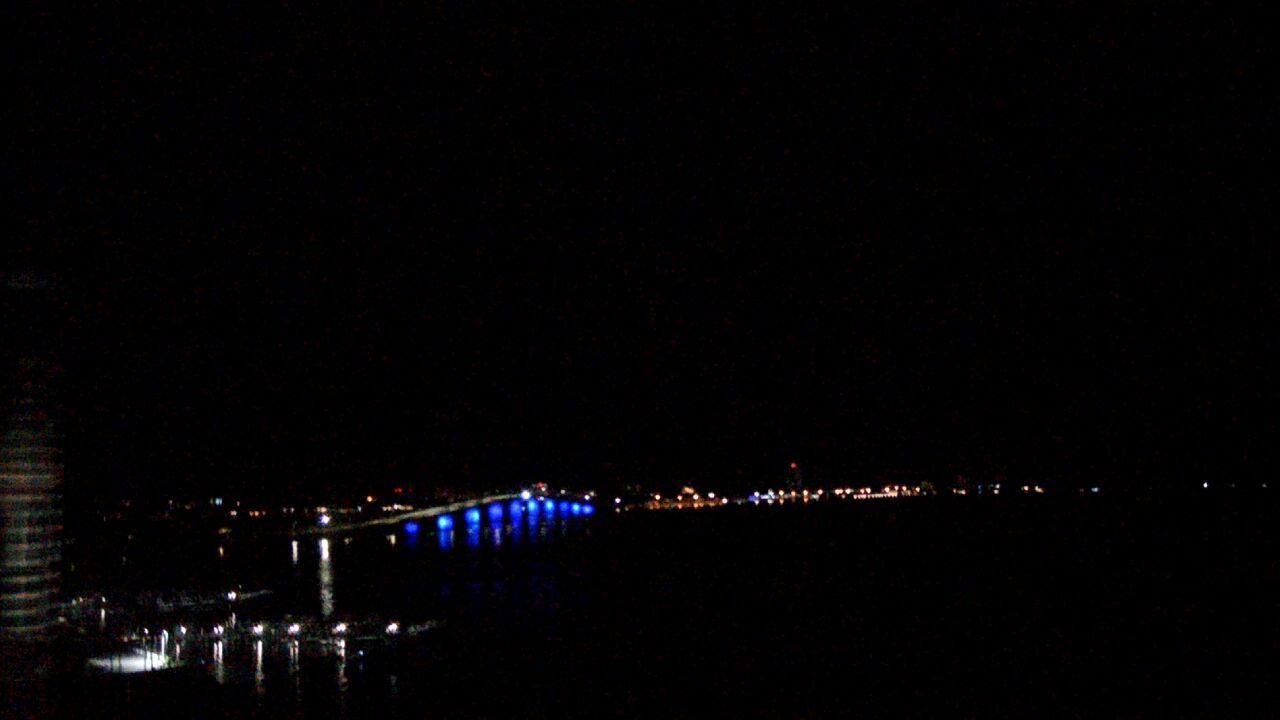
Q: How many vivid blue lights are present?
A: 10